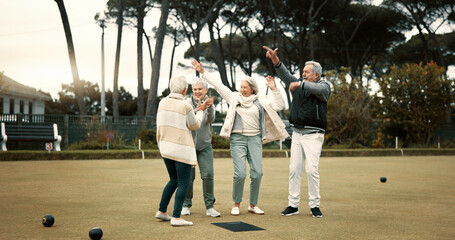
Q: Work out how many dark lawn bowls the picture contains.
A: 3